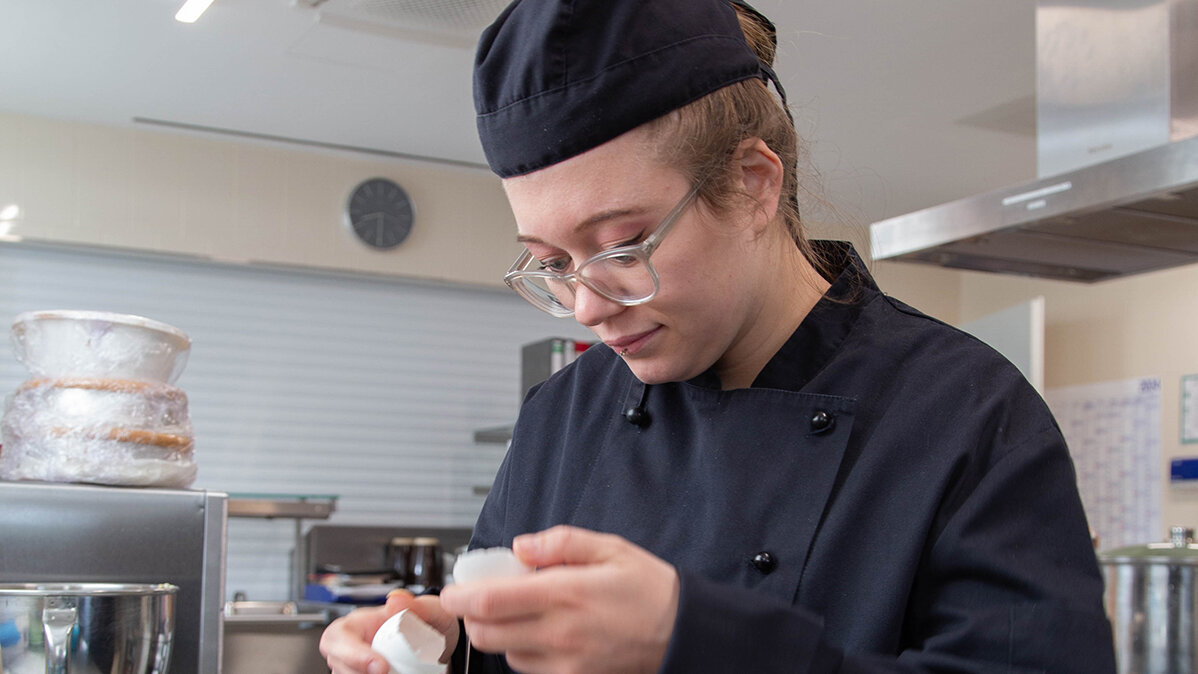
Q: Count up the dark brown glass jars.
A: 2